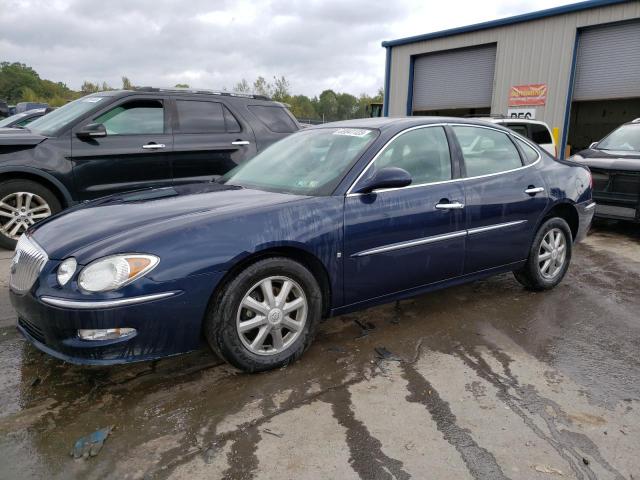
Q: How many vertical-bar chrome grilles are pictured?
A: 1